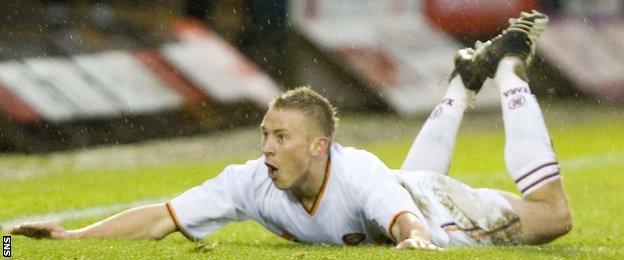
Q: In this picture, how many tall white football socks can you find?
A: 2